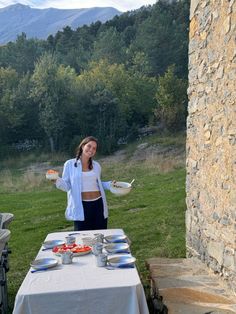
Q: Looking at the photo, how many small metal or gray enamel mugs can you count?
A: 5